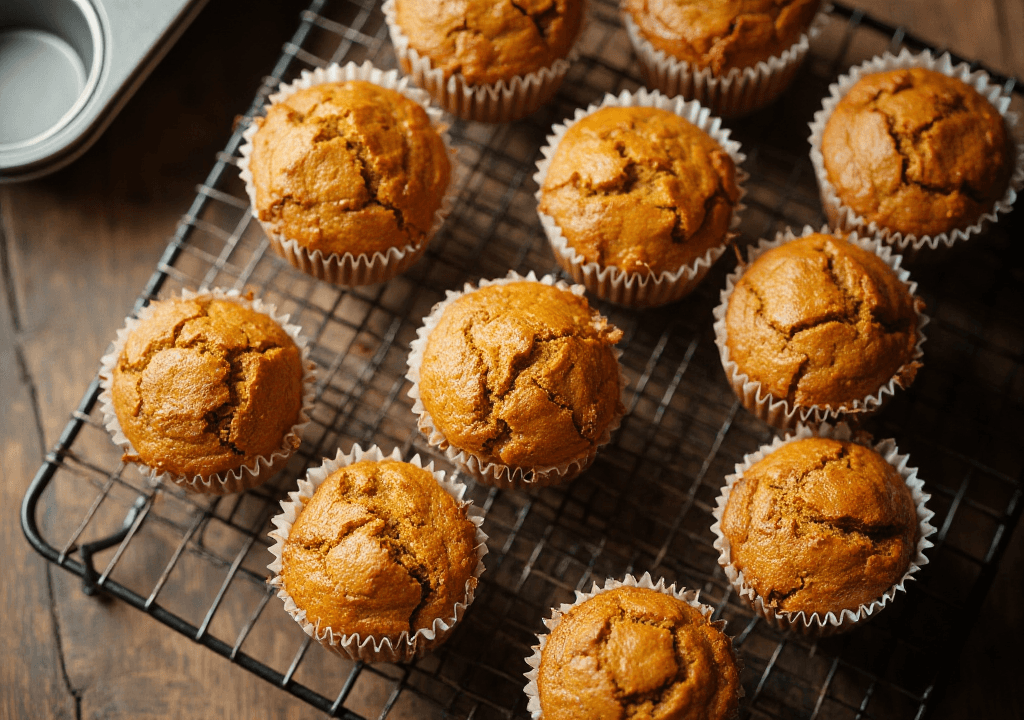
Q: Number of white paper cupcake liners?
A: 11